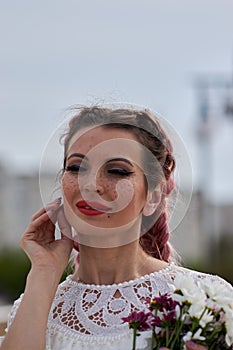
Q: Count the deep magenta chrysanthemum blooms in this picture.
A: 3